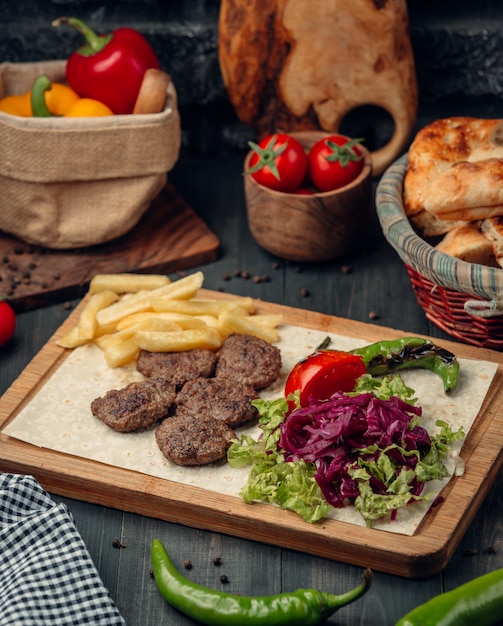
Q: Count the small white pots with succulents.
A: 0